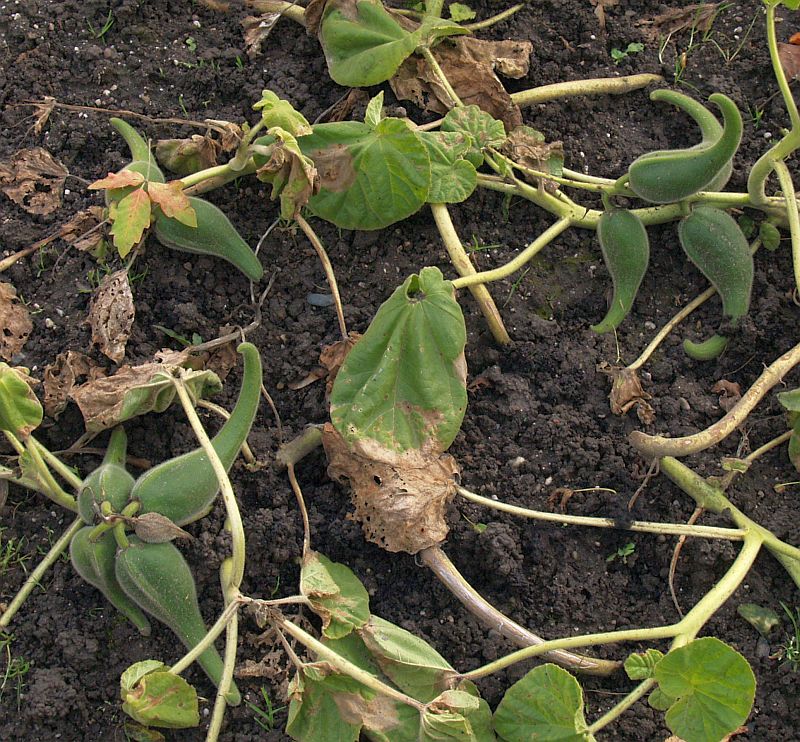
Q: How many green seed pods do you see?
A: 10